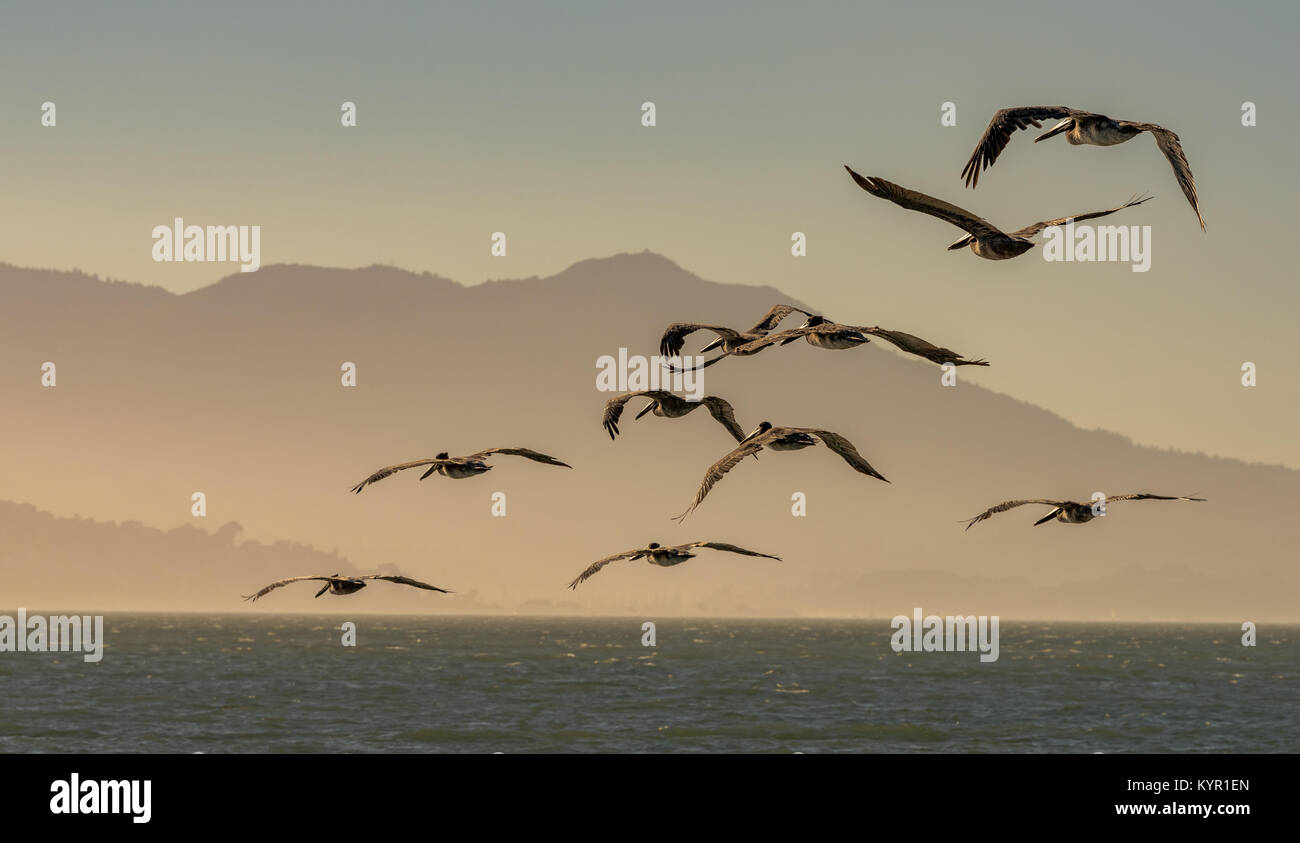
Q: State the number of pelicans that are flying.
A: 10